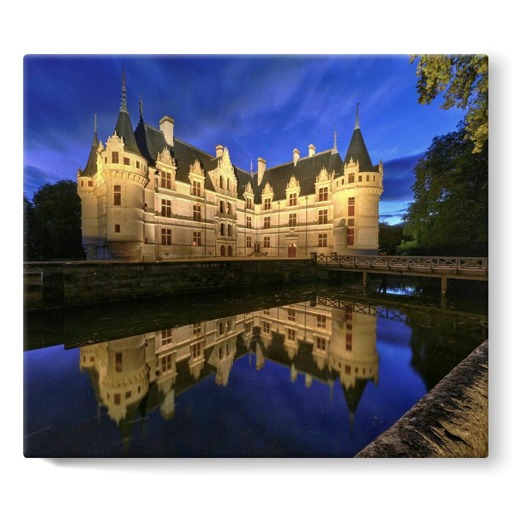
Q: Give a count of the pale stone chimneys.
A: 5